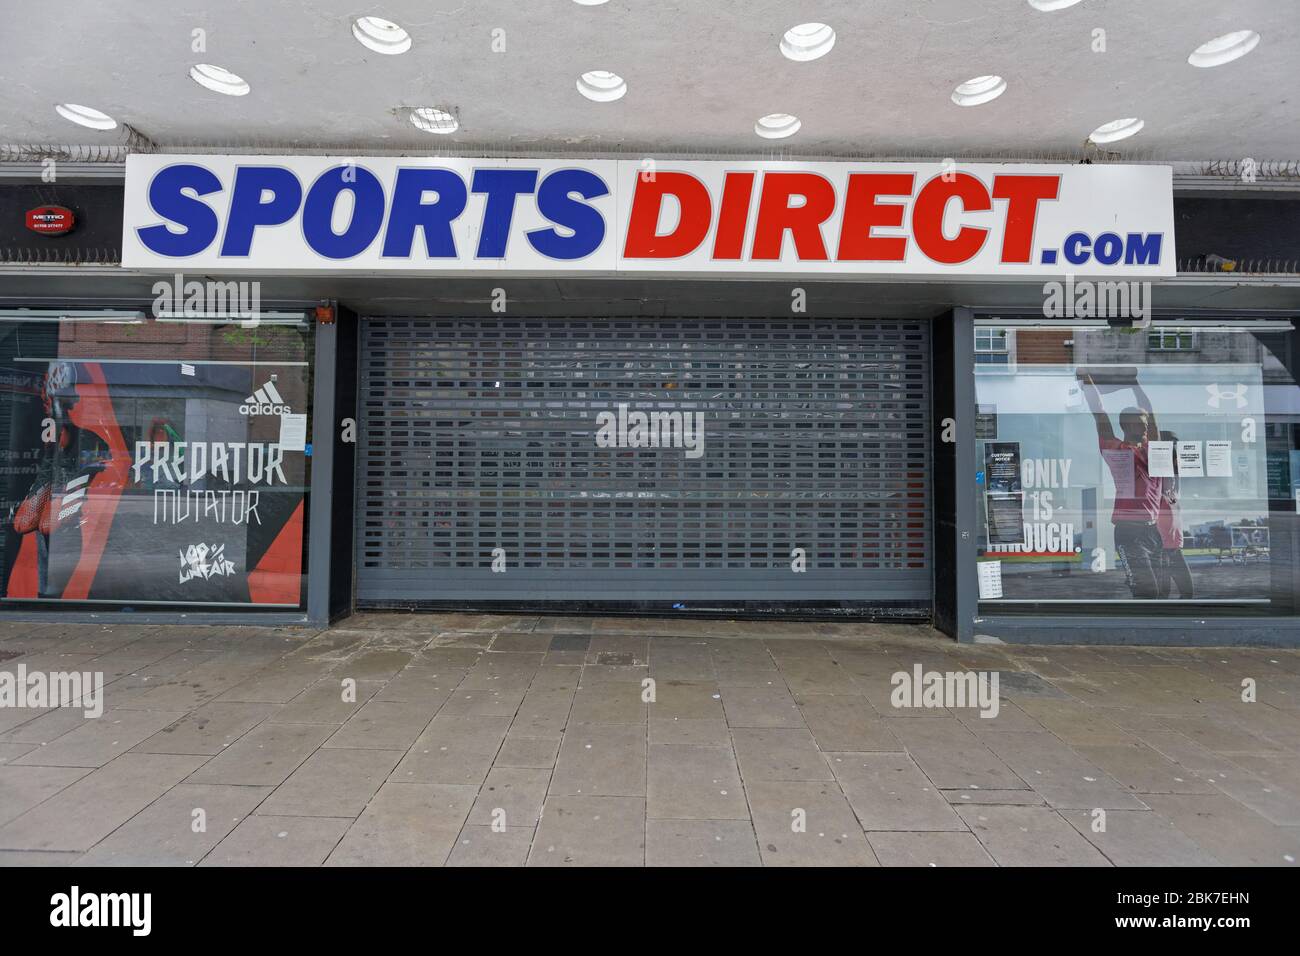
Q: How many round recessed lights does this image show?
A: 12